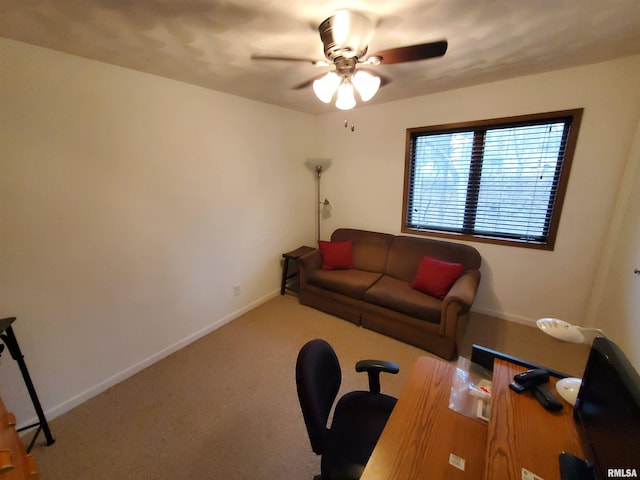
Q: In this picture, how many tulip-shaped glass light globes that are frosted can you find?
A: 3